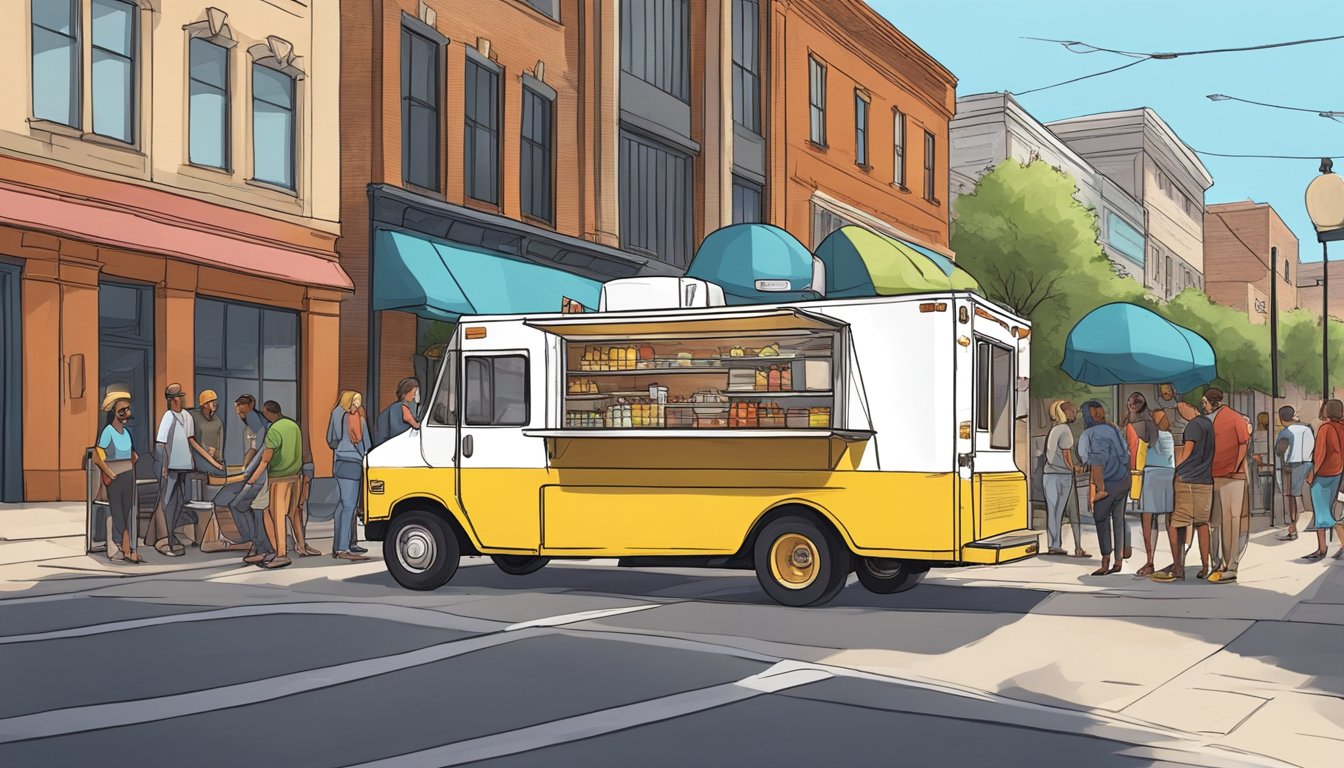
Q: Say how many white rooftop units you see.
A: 1